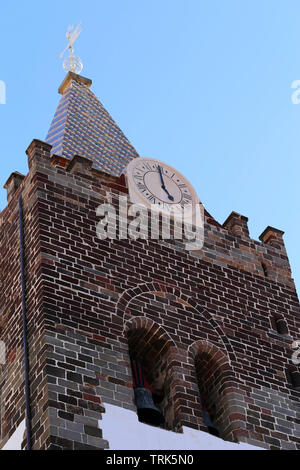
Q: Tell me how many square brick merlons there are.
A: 5